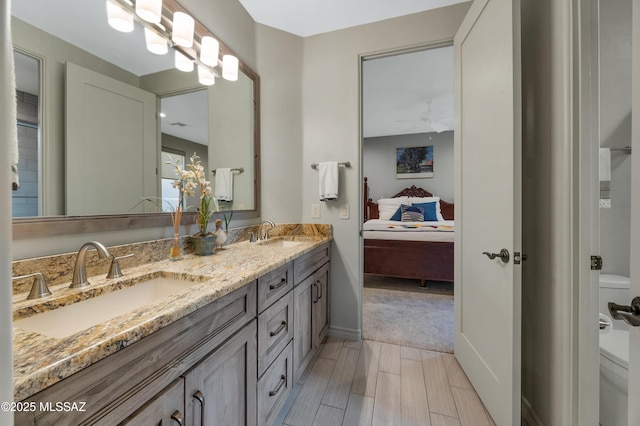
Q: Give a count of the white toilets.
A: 1